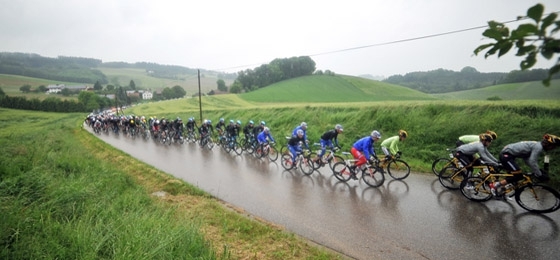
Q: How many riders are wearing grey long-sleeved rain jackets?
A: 2